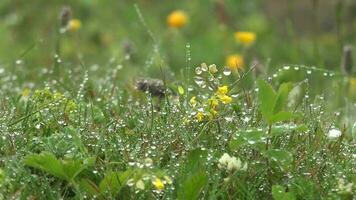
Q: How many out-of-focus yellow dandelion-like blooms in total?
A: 4